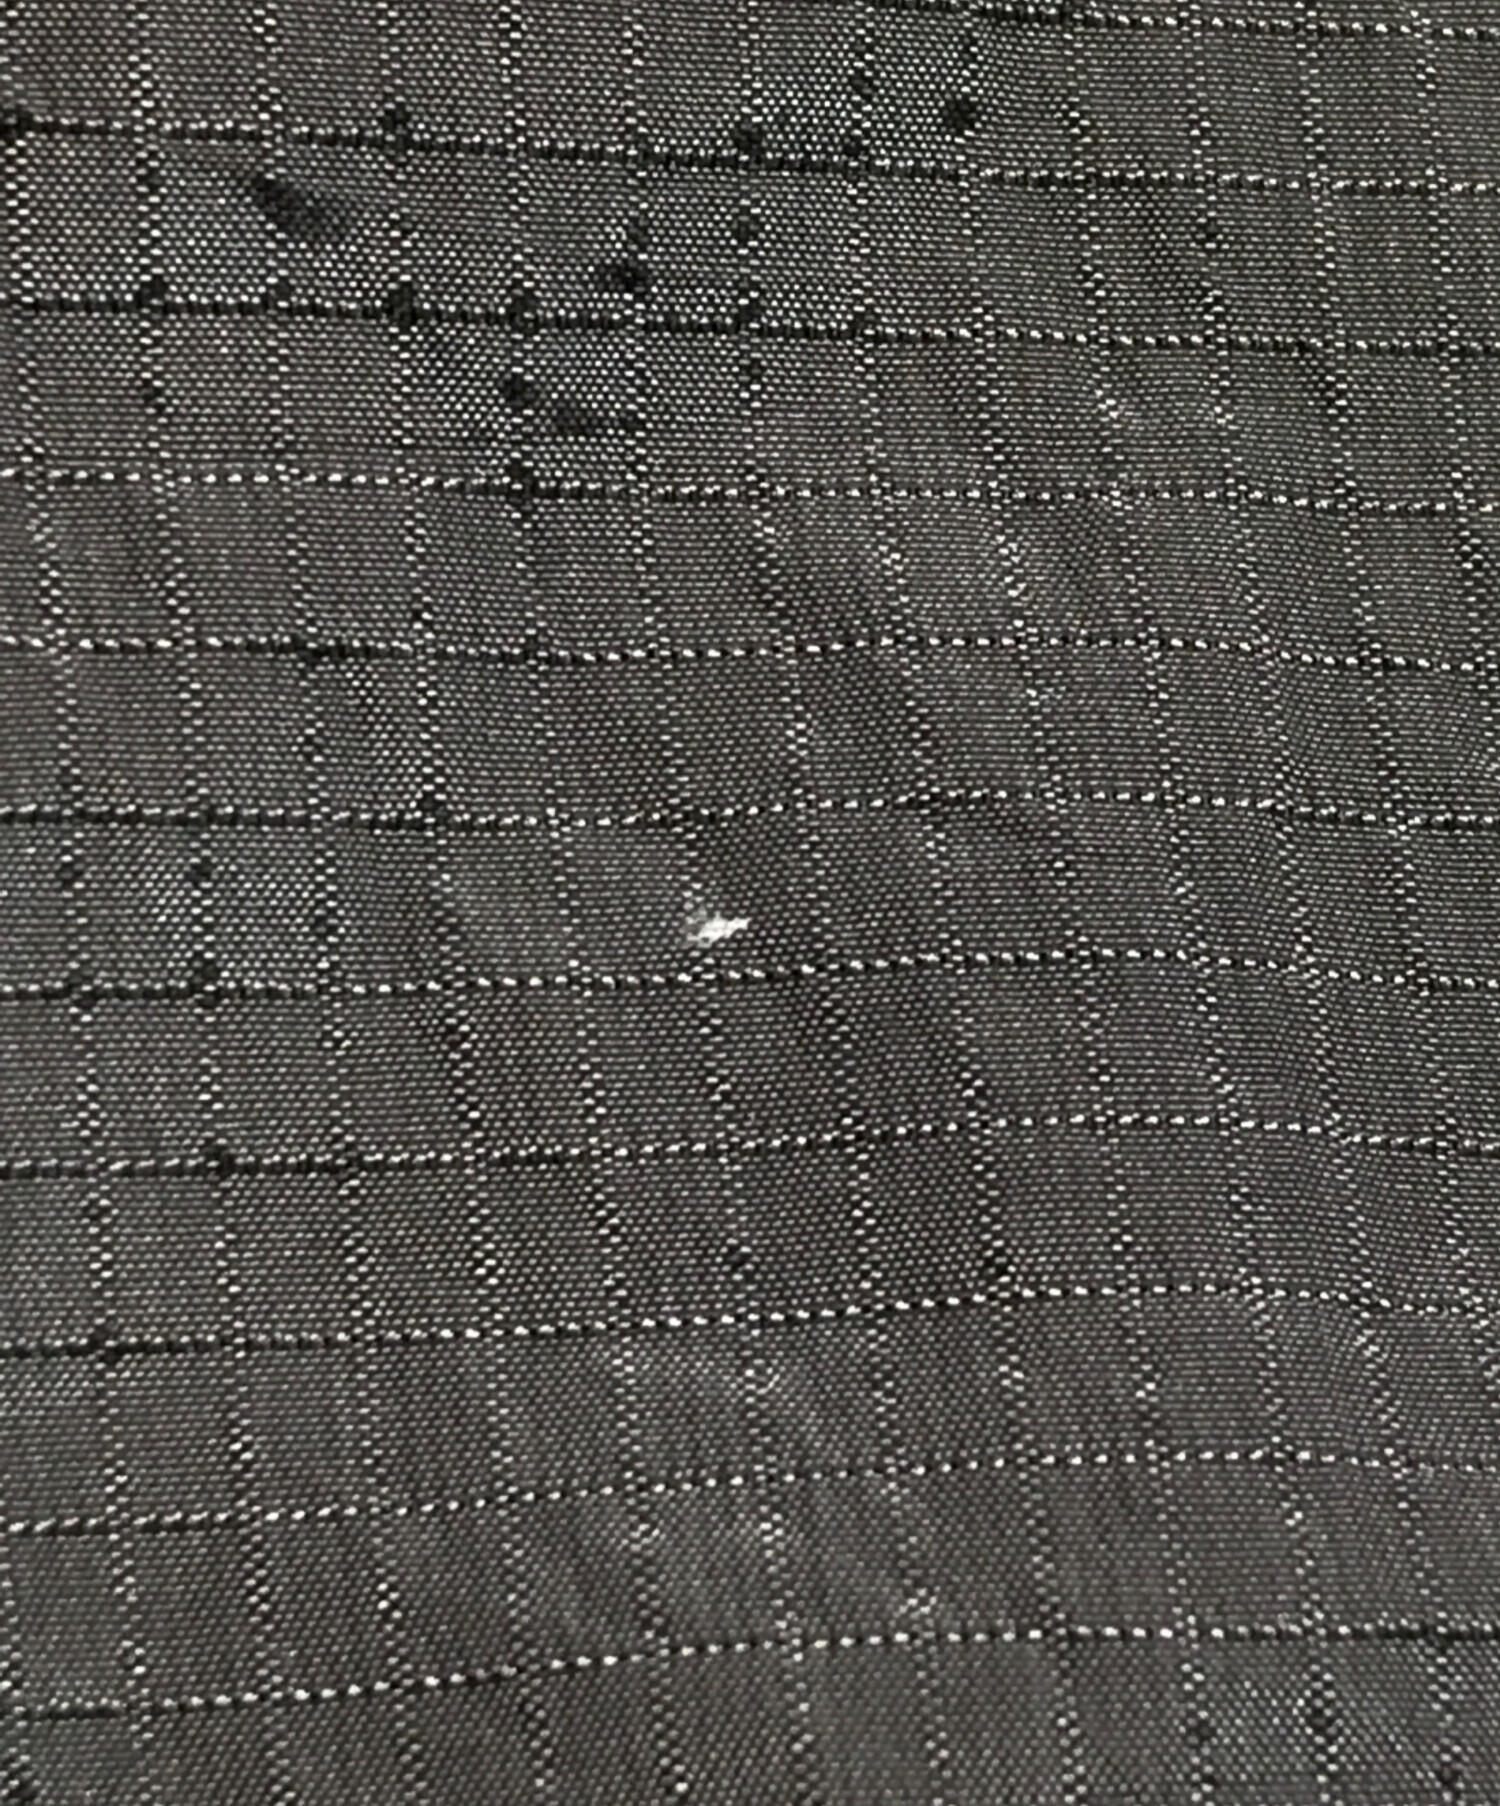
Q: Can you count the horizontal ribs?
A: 11